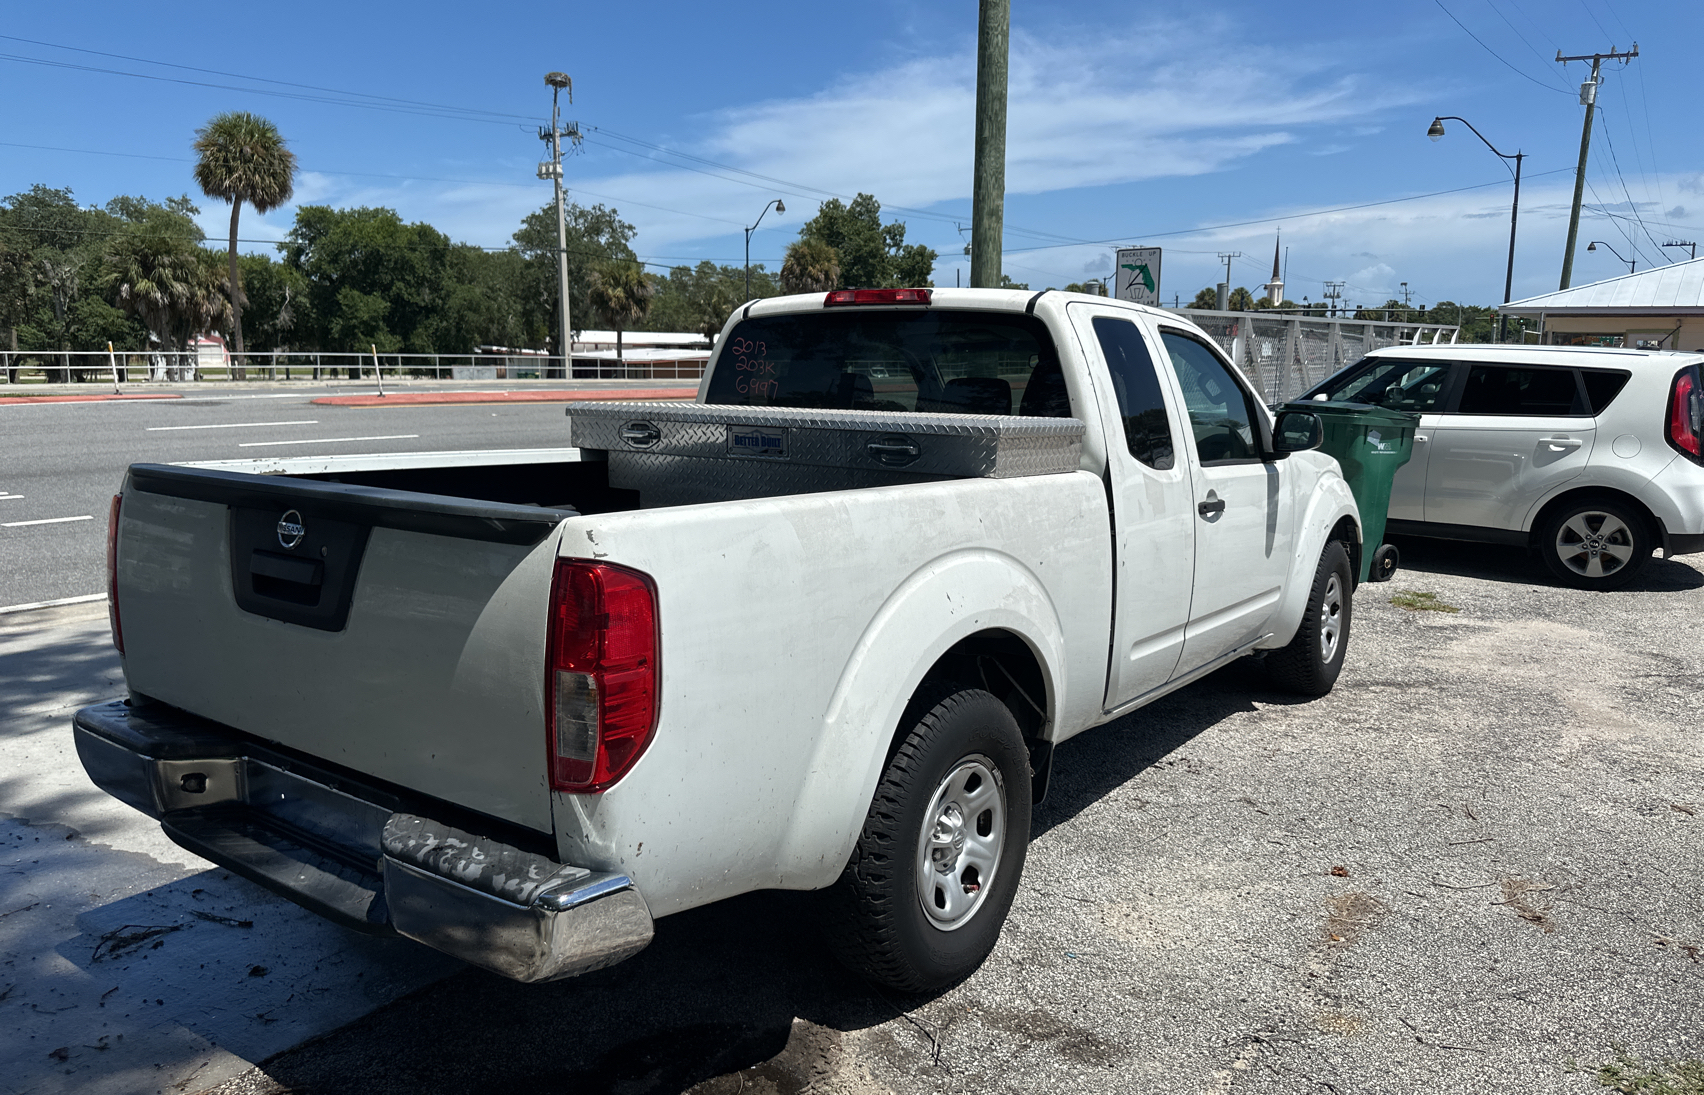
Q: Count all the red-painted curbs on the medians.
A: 2